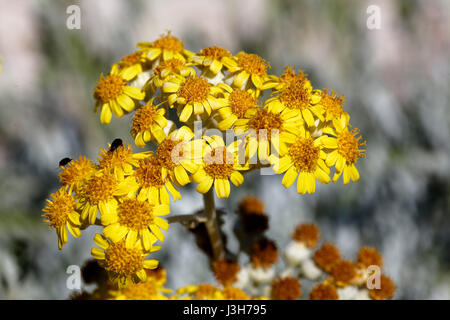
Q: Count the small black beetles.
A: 2